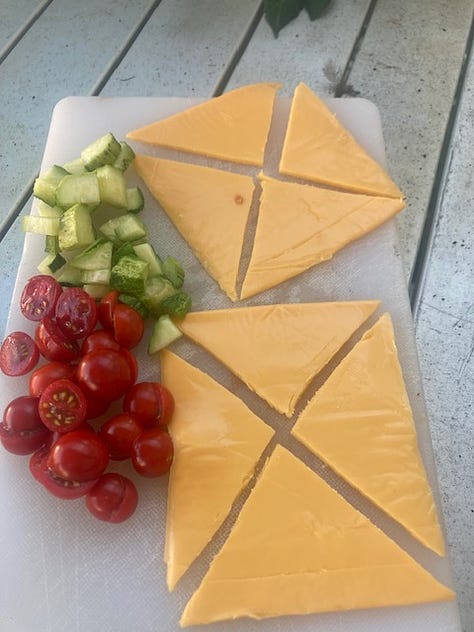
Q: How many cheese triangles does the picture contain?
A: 8